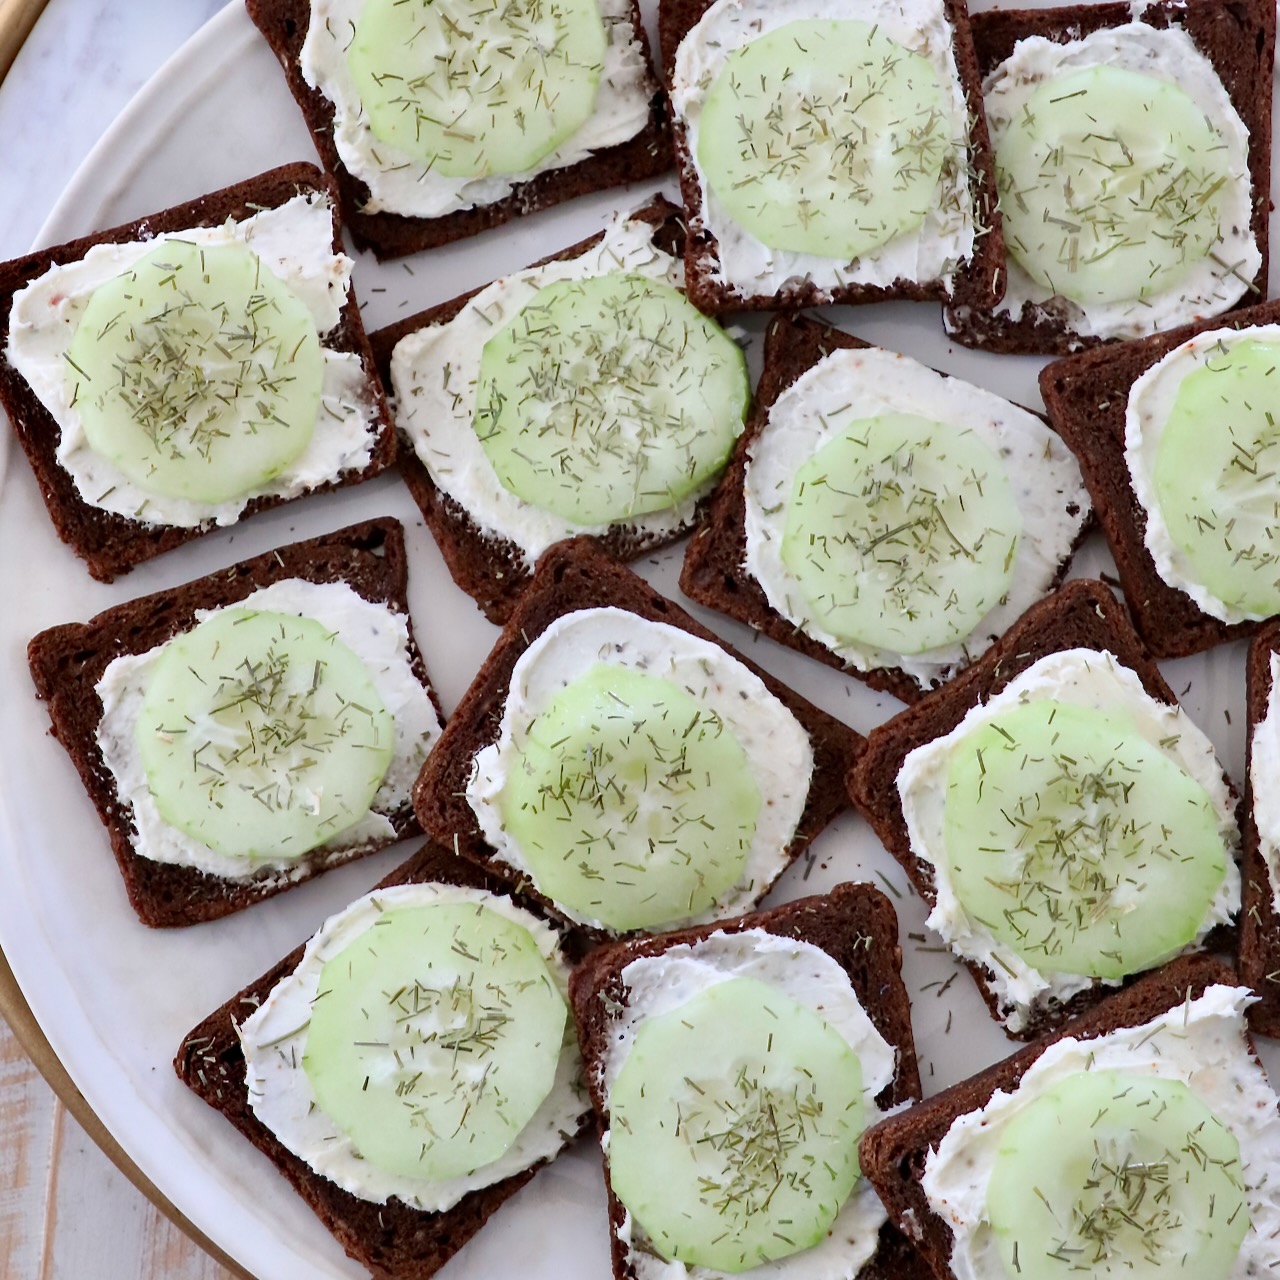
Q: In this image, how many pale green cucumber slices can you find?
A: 13